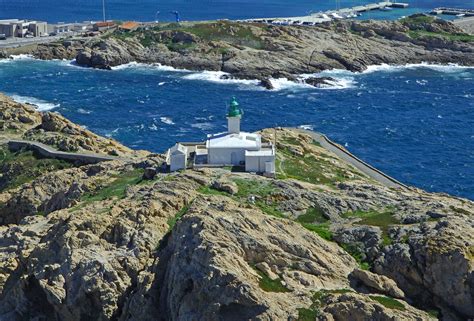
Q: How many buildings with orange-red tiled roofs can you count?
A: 2